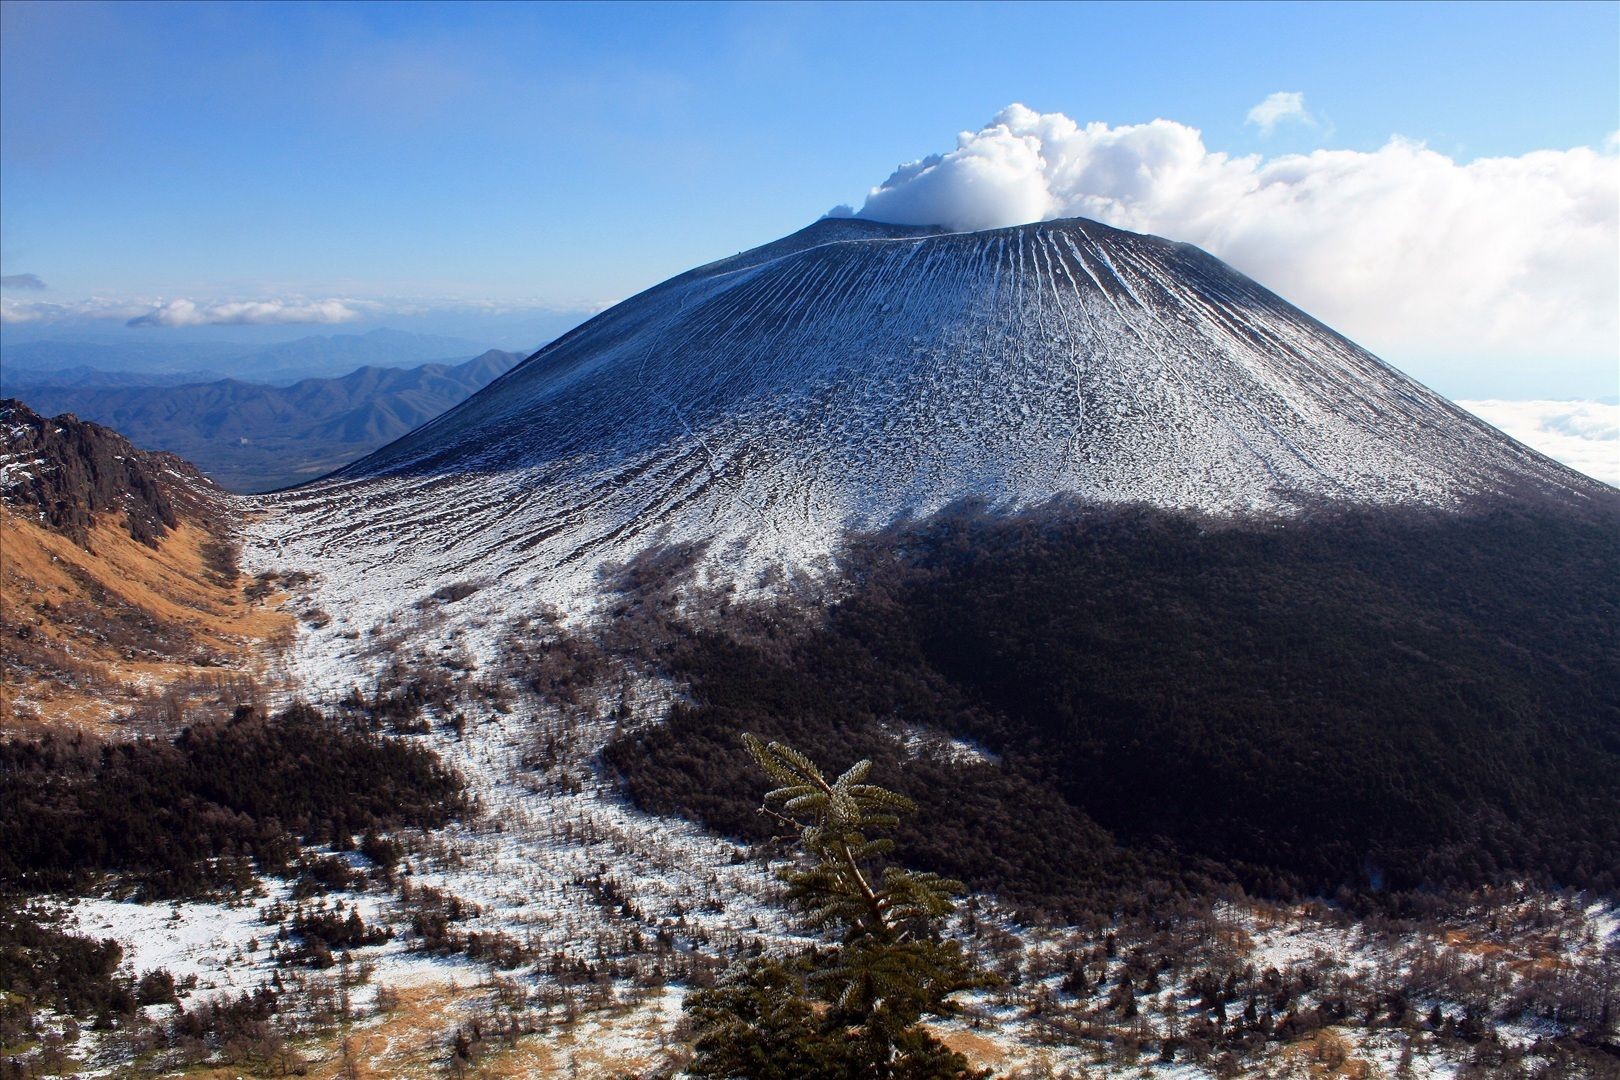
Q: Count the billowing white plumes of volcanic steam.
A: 1